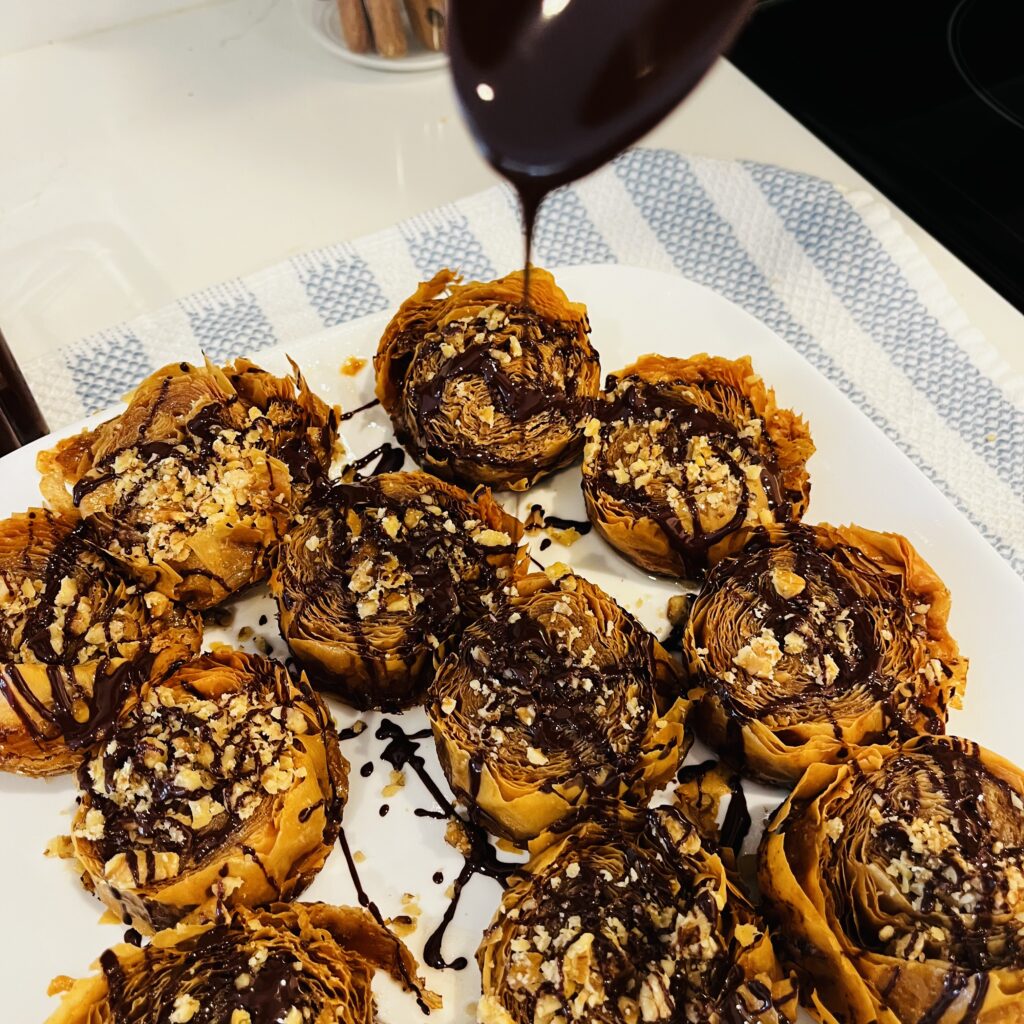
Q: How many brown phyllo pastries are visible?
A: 11